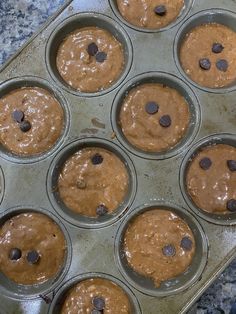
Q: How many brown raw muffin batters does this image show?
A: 10